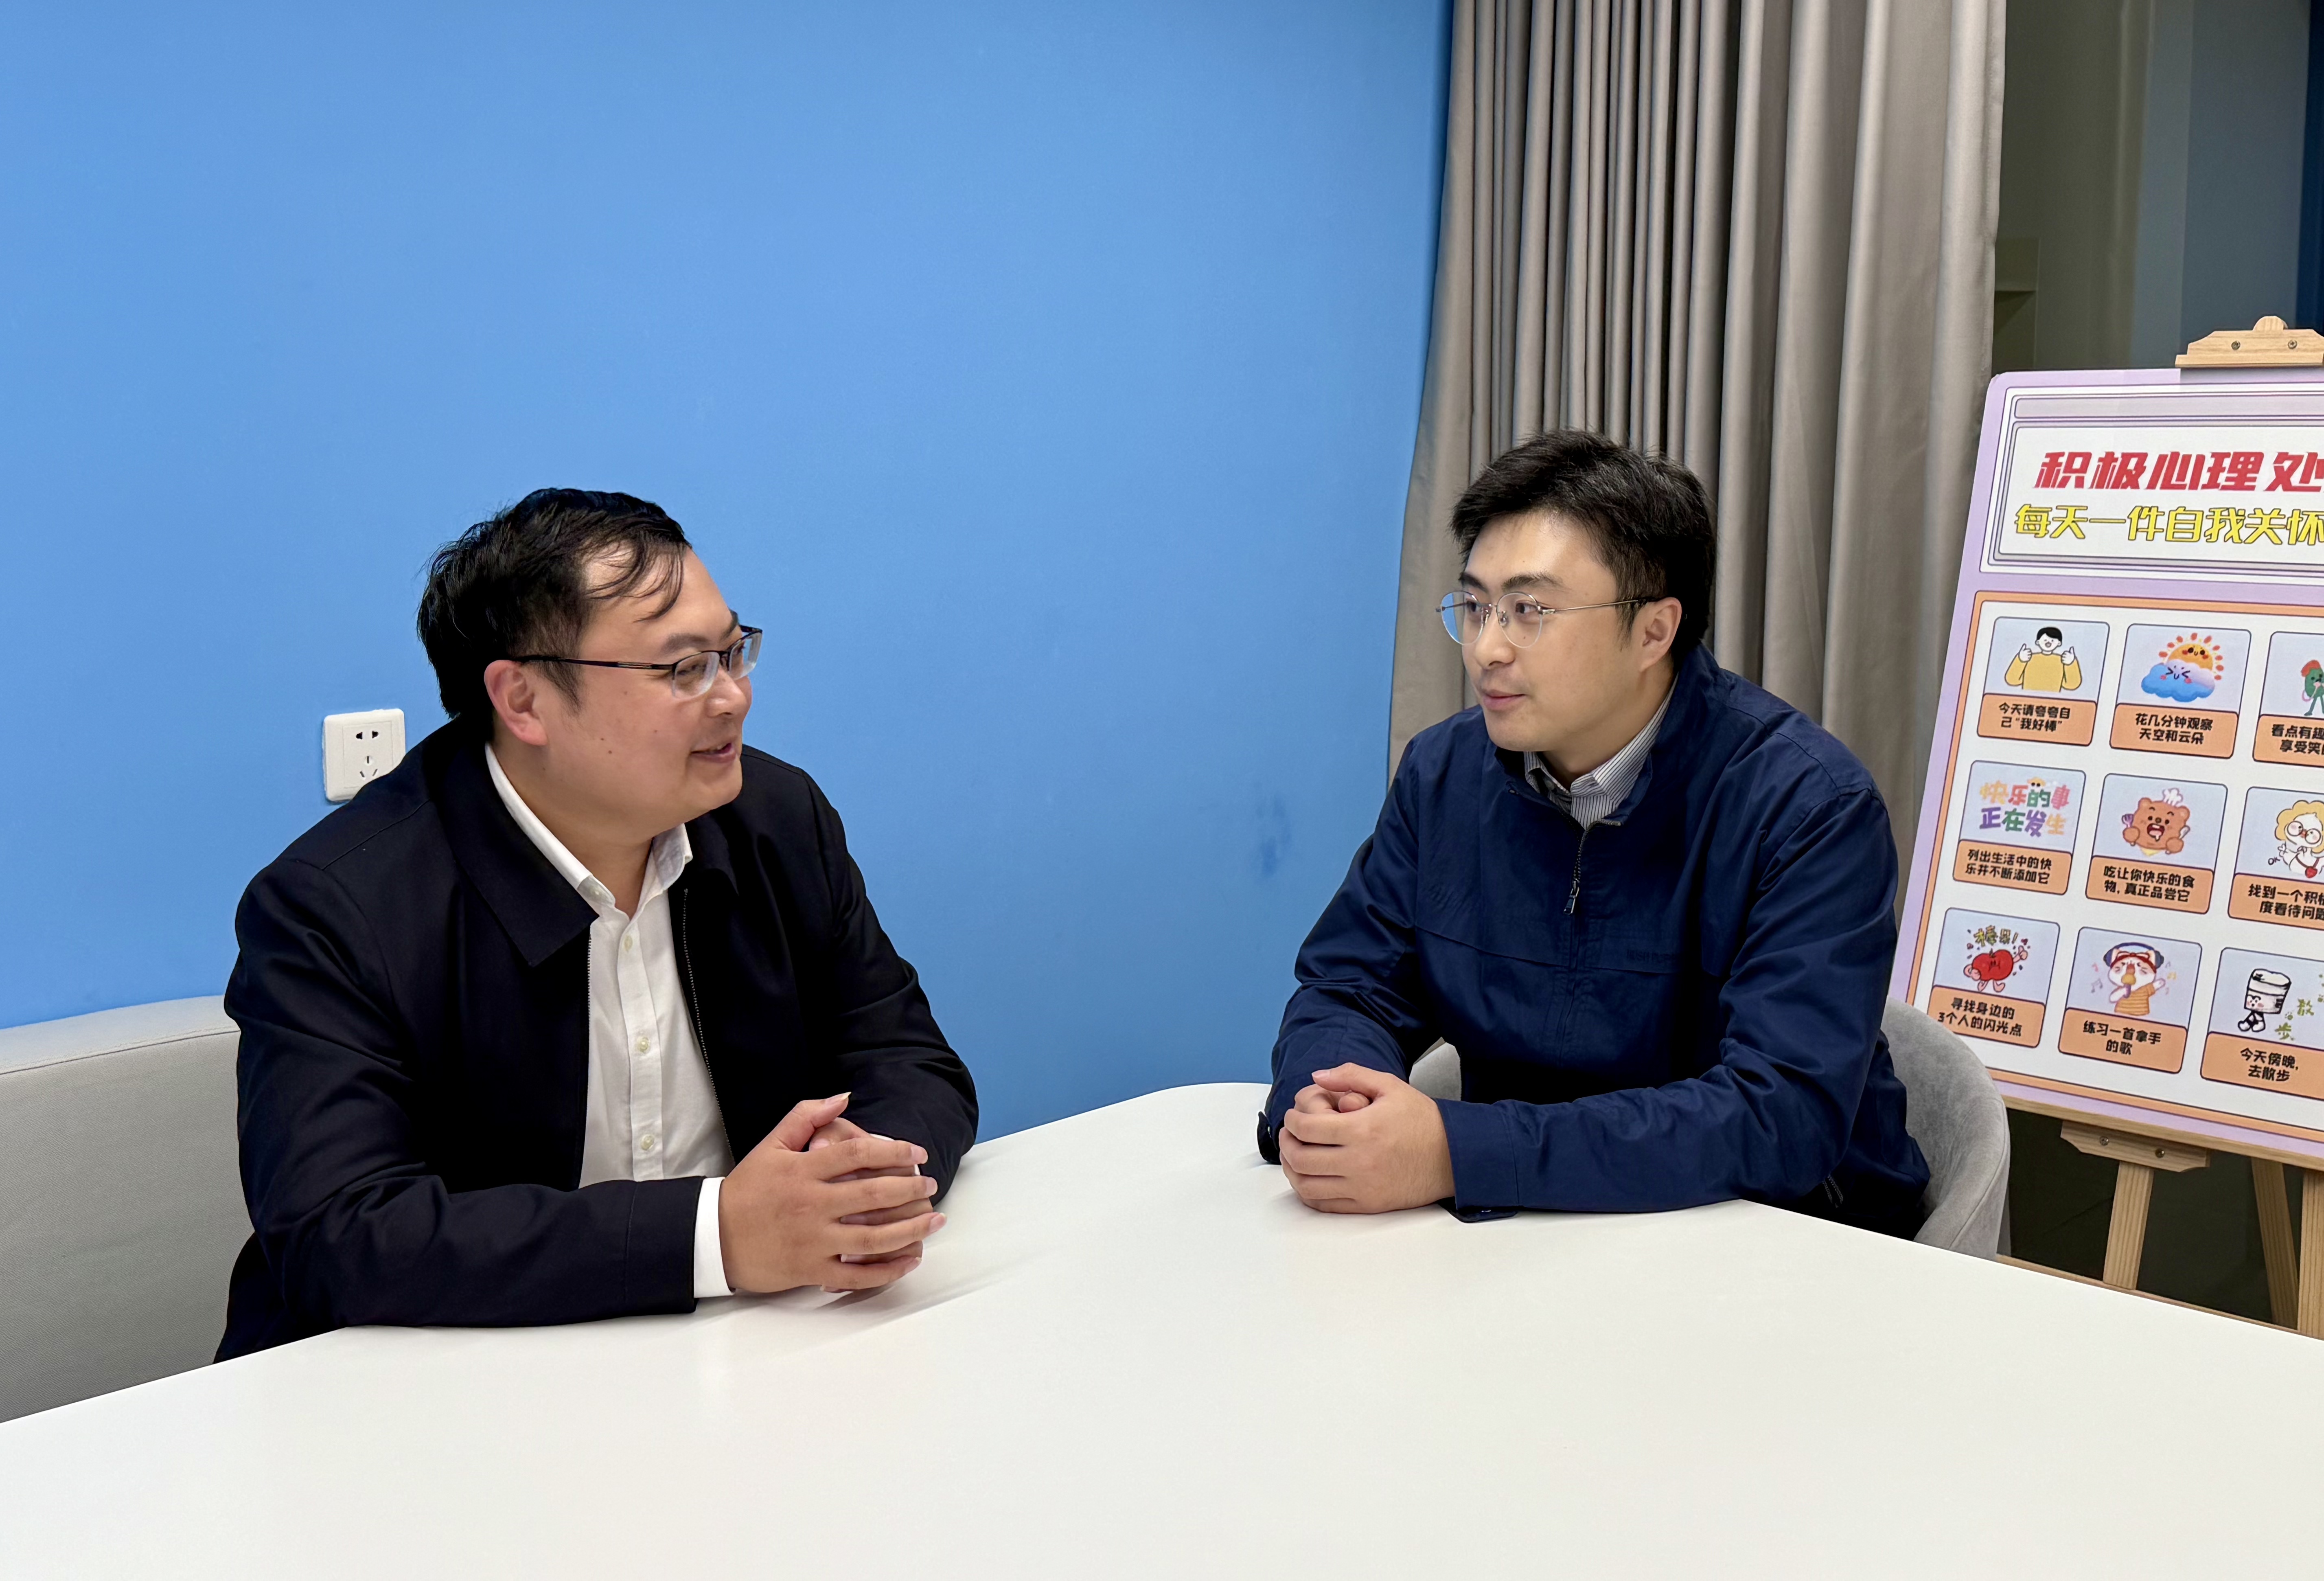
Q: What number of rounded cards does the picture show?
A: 9